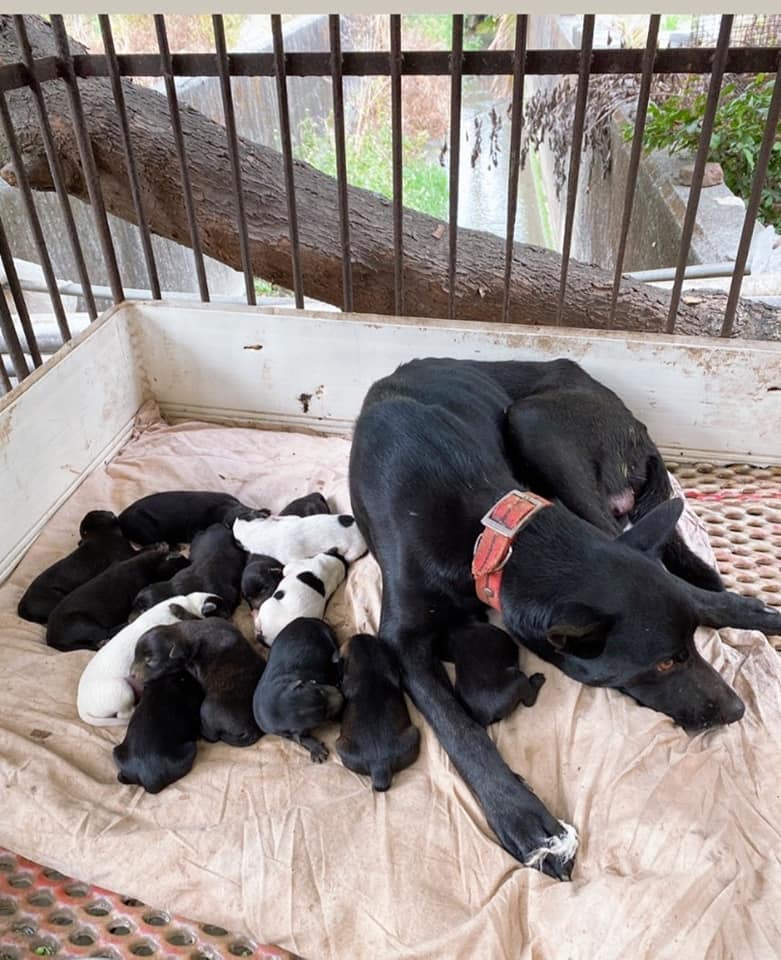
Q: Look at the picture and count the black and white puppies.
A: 3